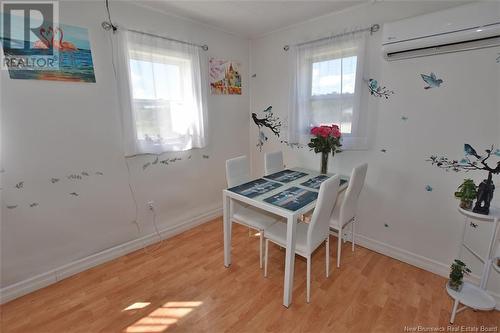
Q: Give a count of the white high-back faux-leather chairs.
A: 4